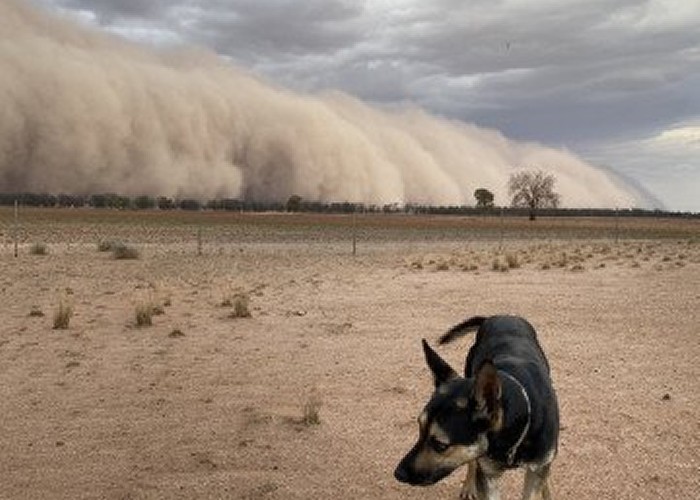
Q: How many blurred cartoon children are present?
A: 0